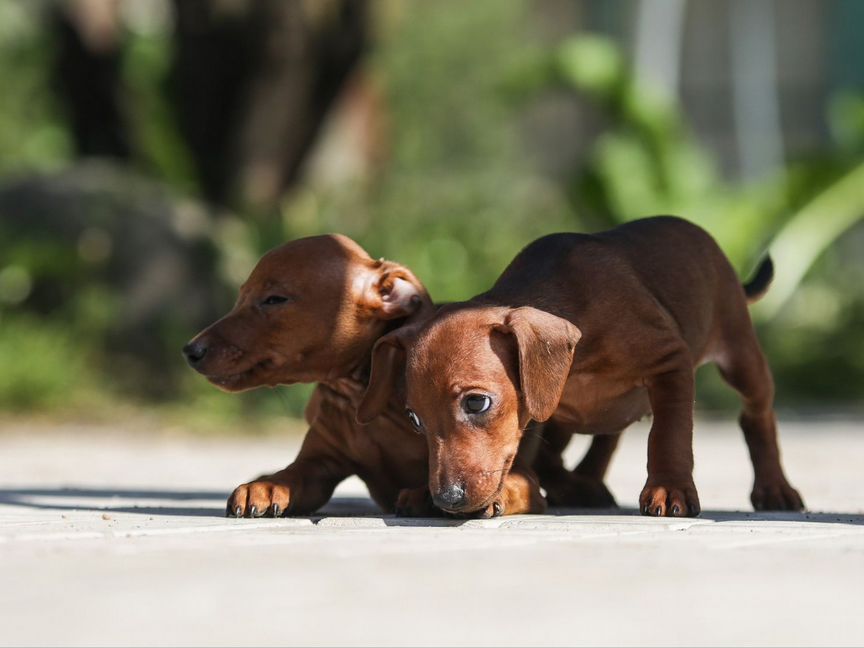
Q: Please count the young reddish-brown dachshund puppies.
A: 2